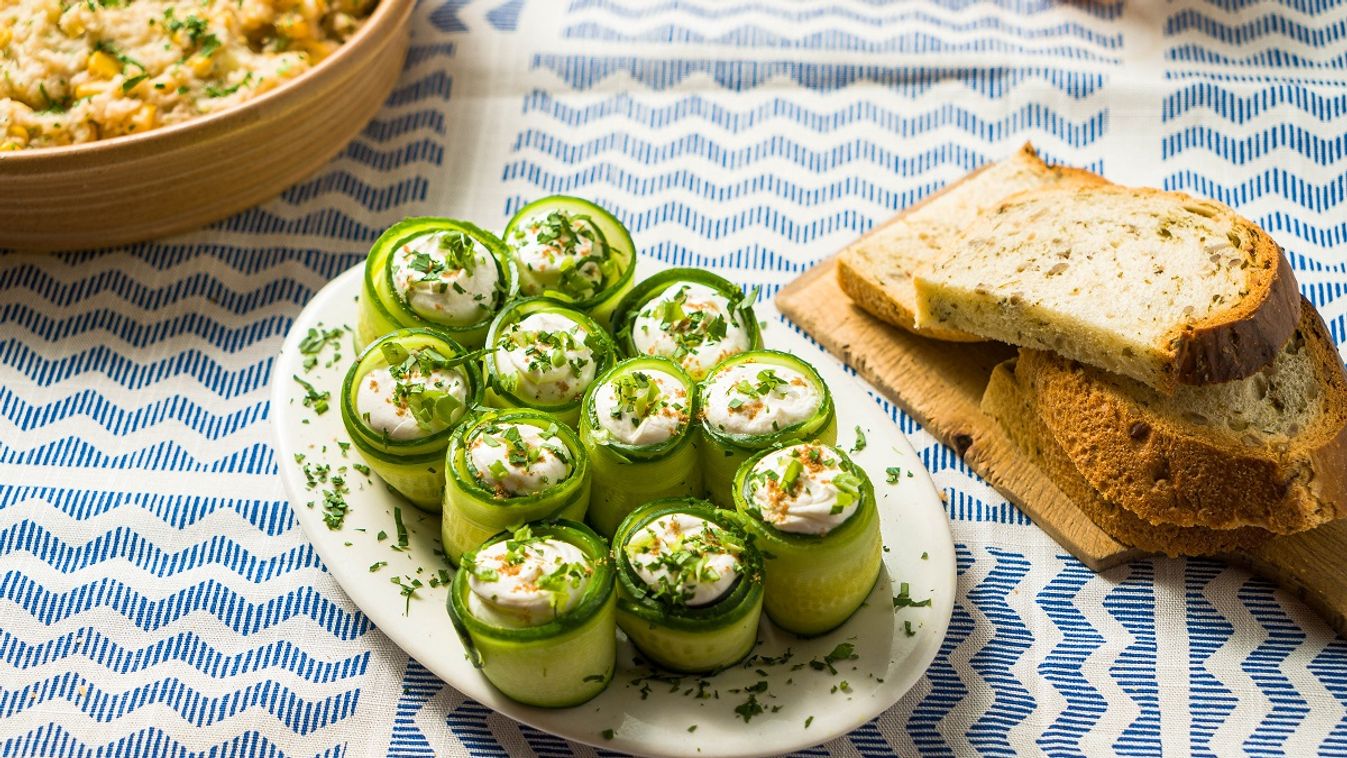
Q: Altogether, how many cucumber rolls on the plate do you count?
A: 11